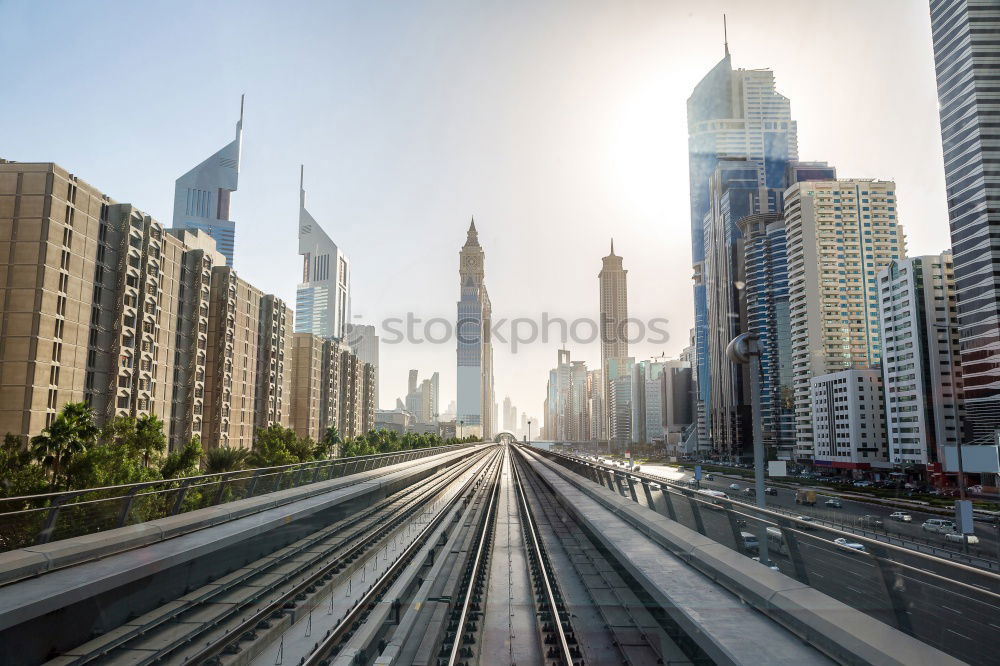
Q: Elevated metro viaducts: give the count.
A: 1